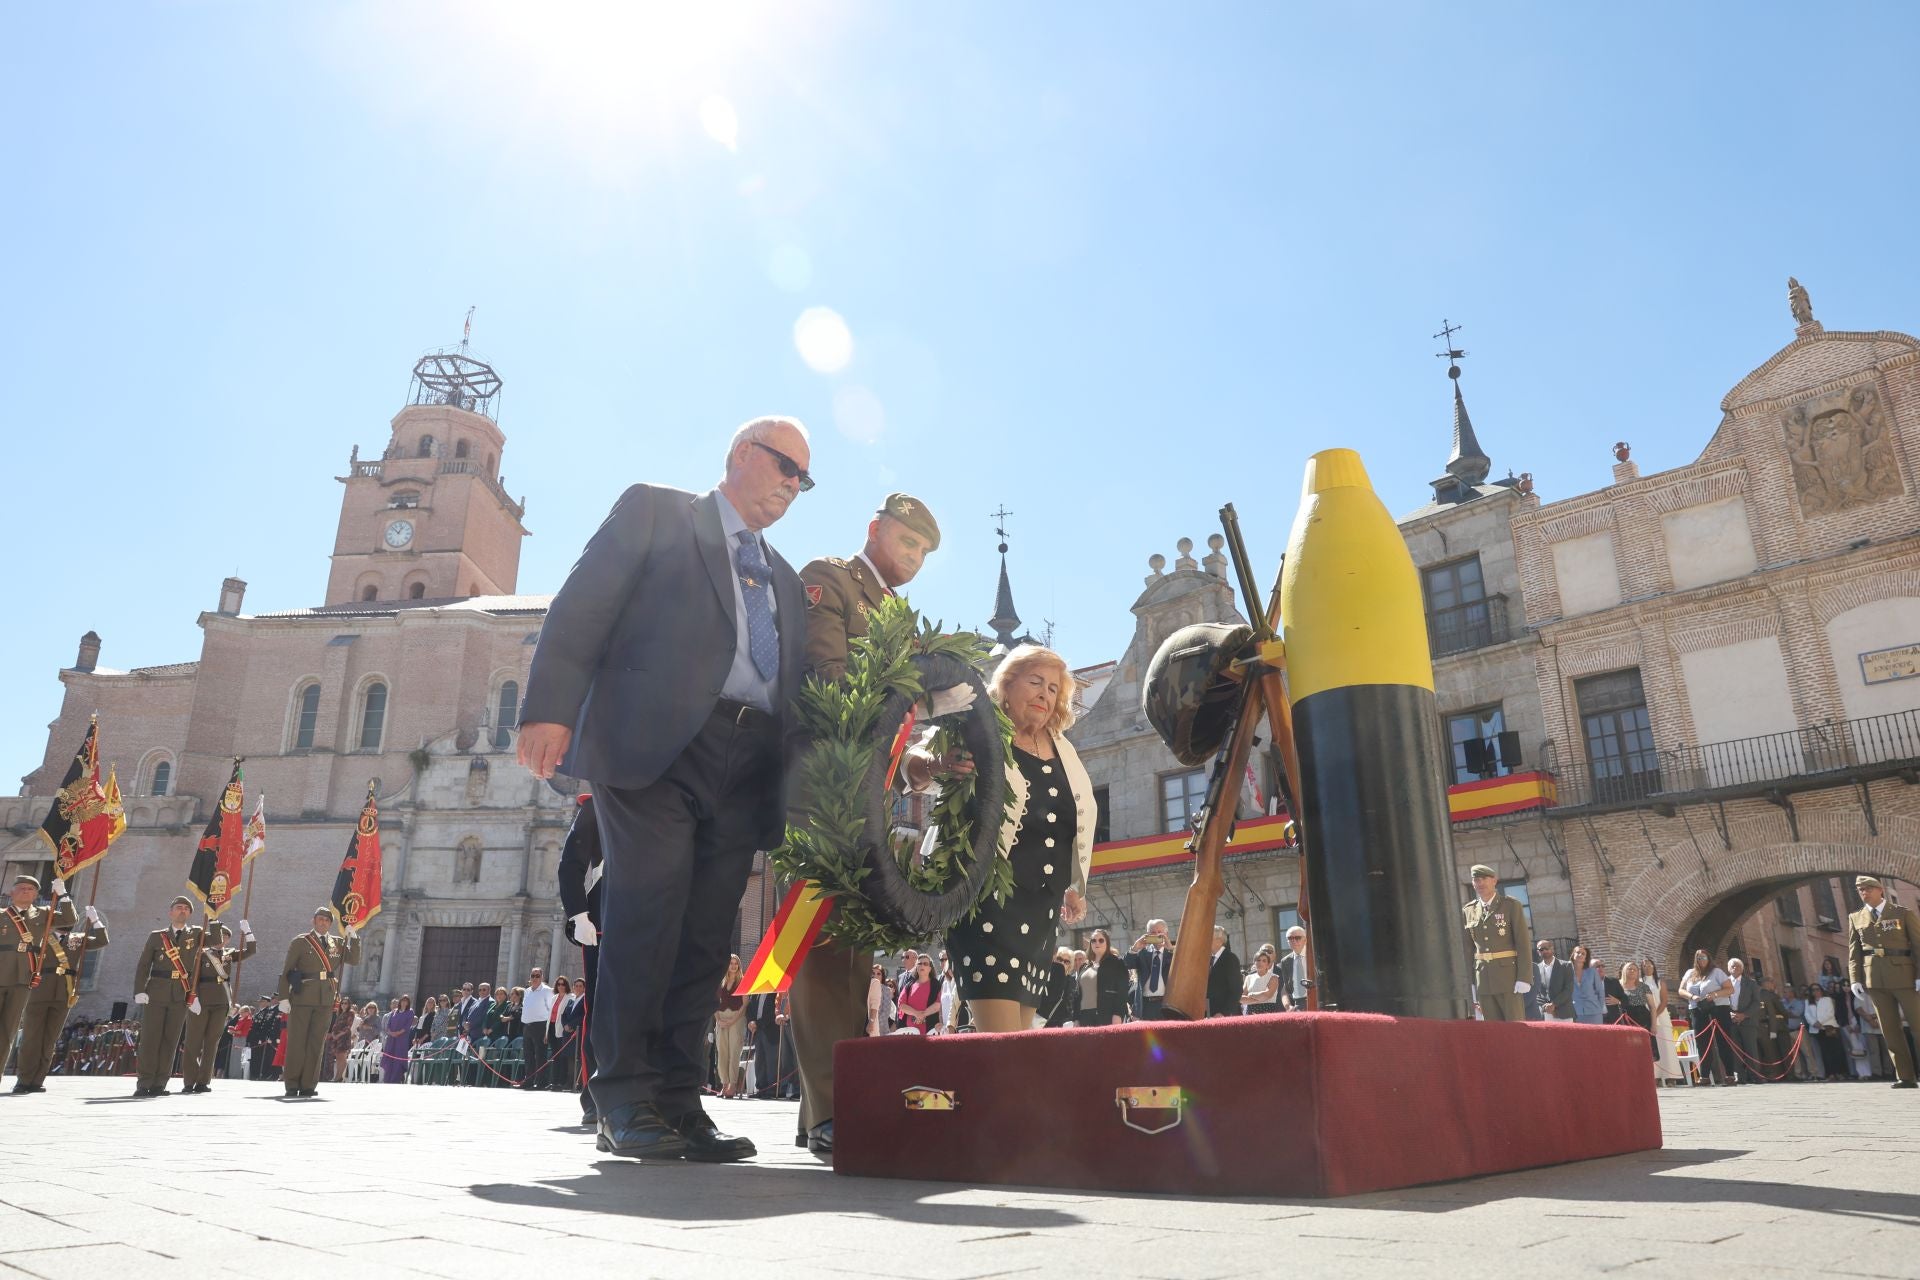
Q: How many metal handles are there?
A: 2